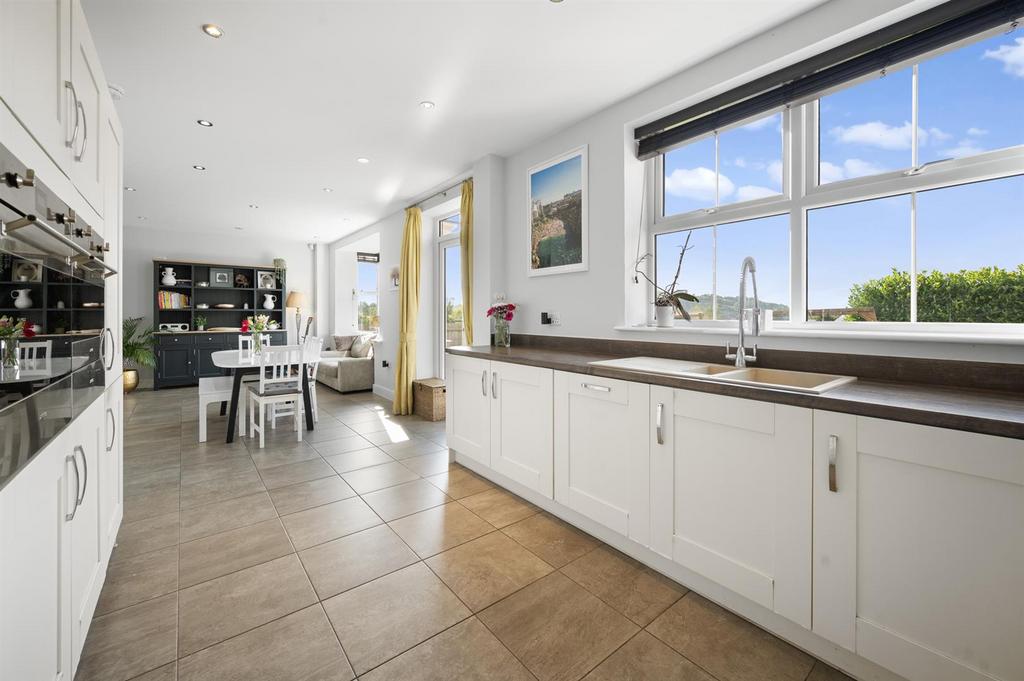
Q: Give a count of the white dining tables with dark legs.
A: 1